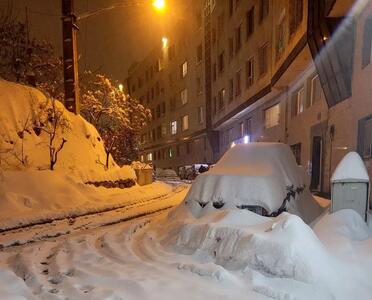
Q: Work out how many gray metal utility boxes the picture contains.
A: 1